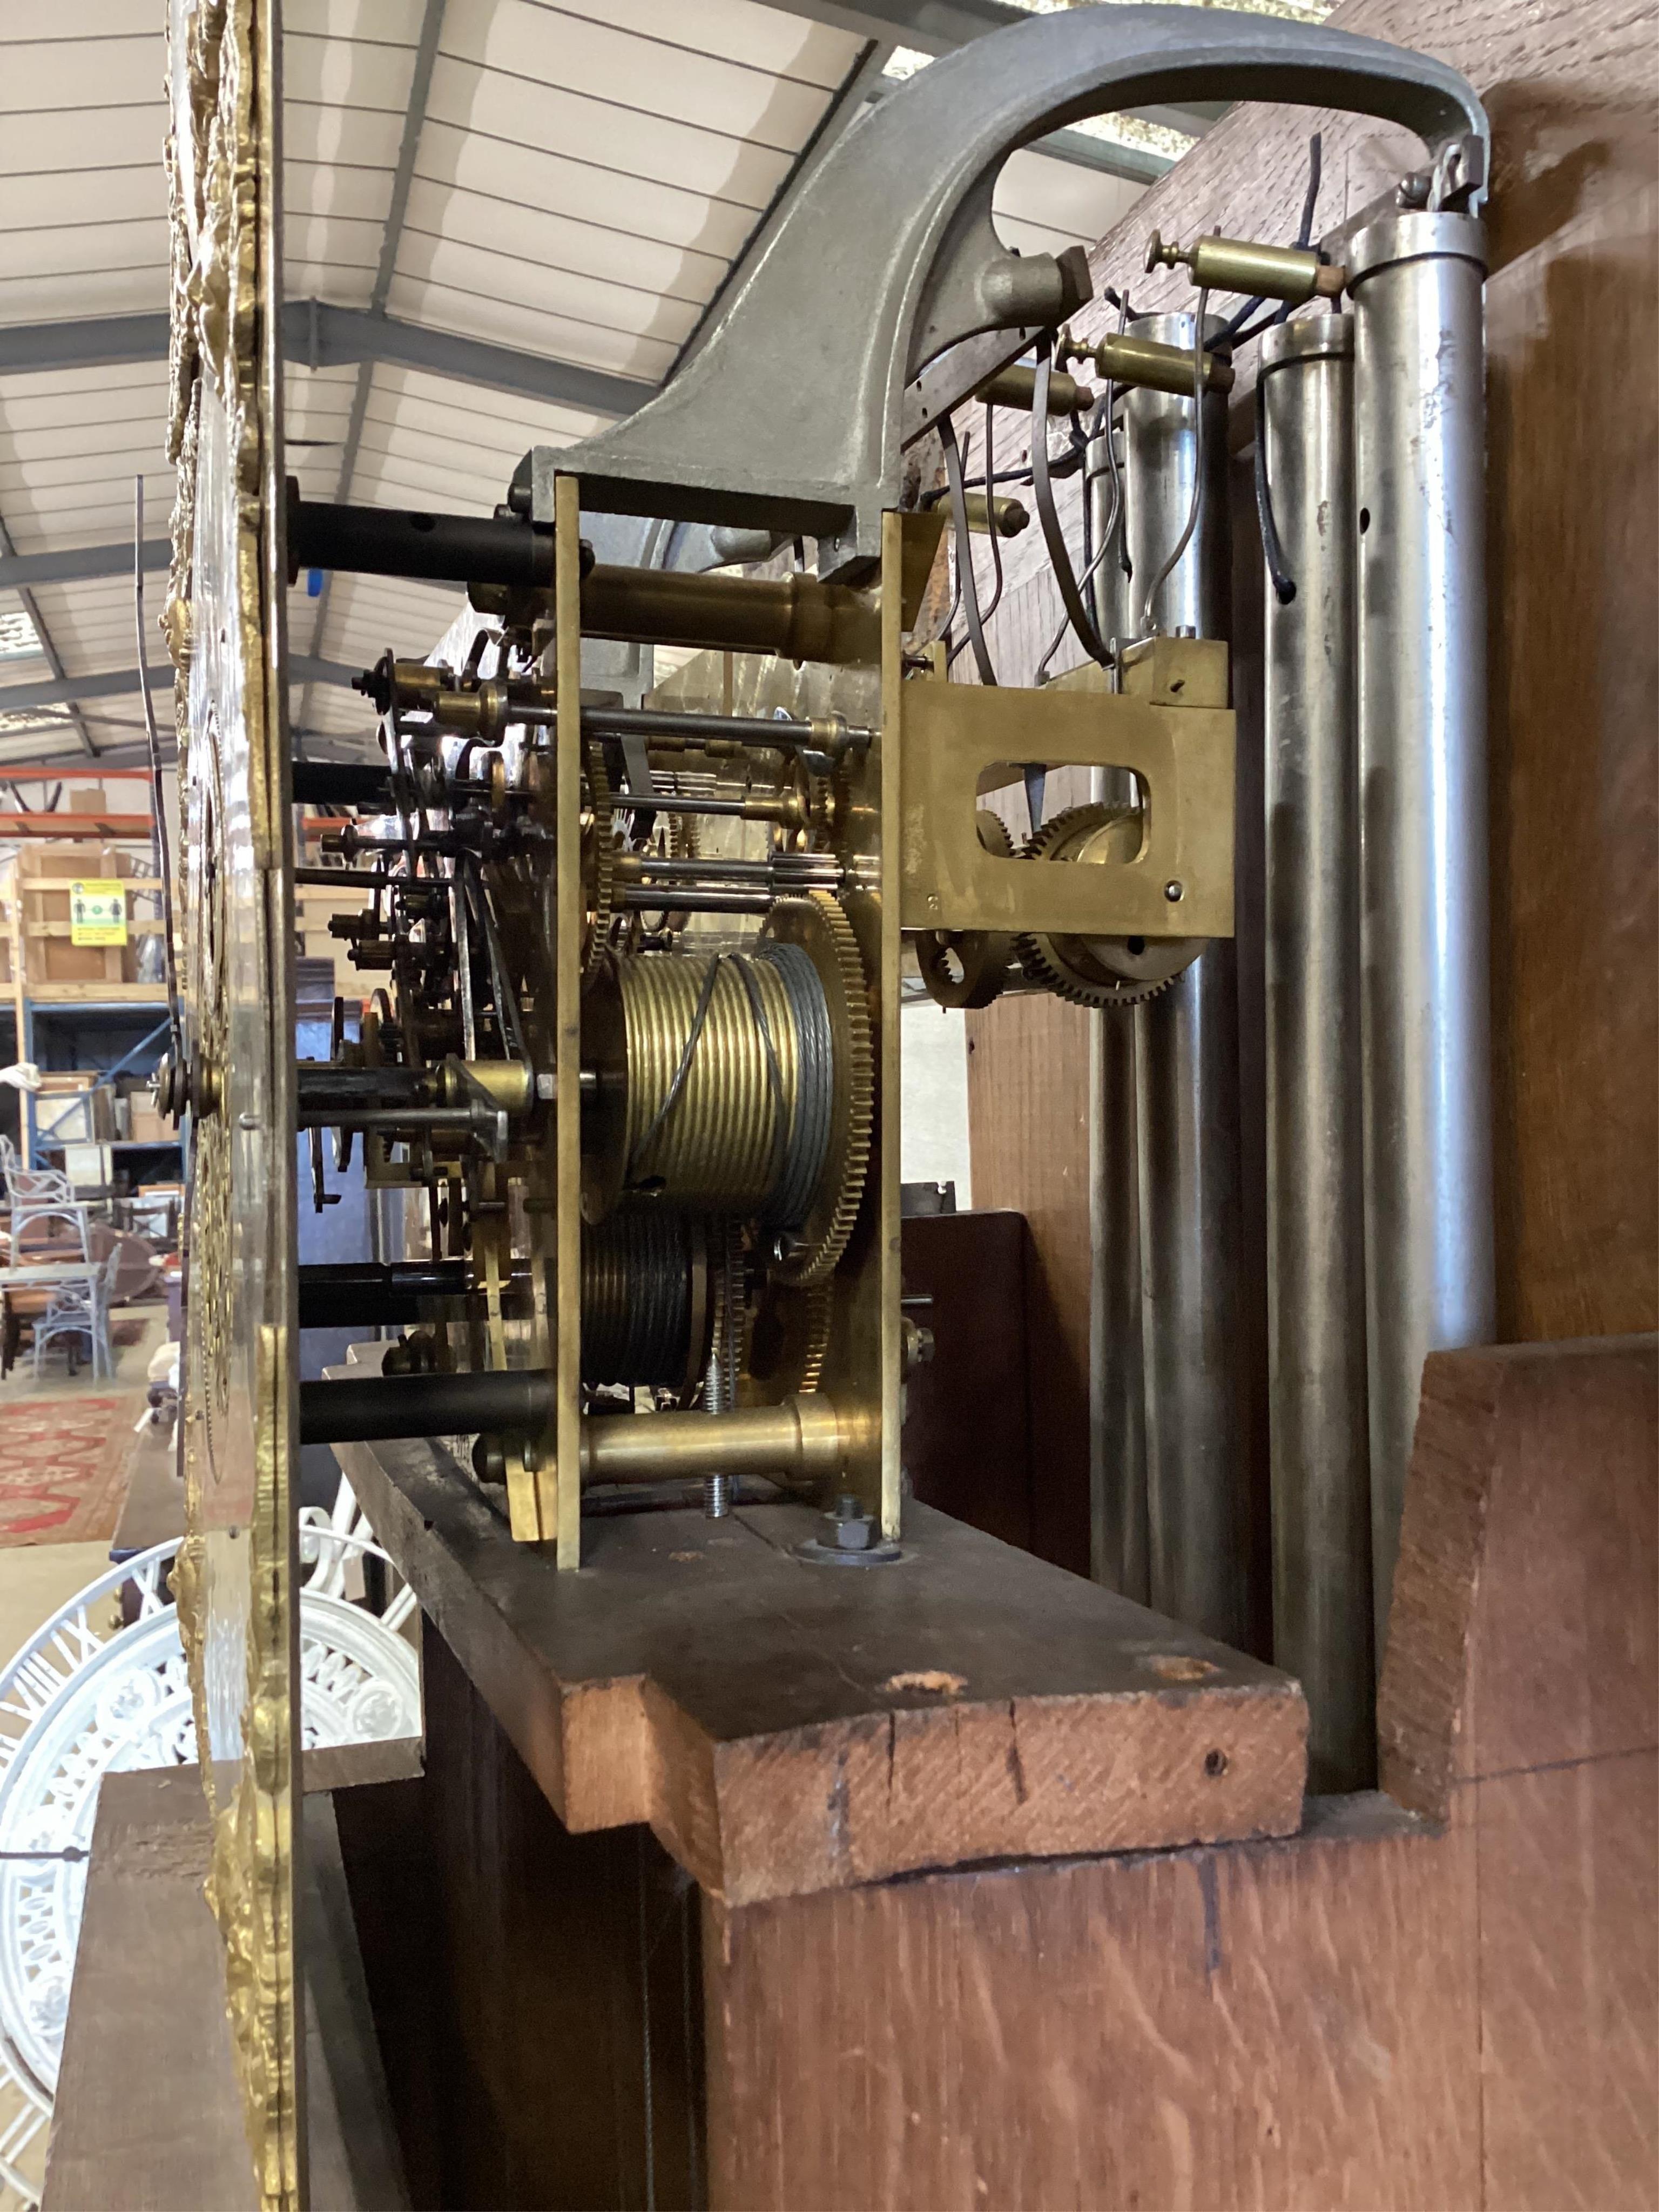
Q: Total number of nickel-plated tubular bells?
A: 4